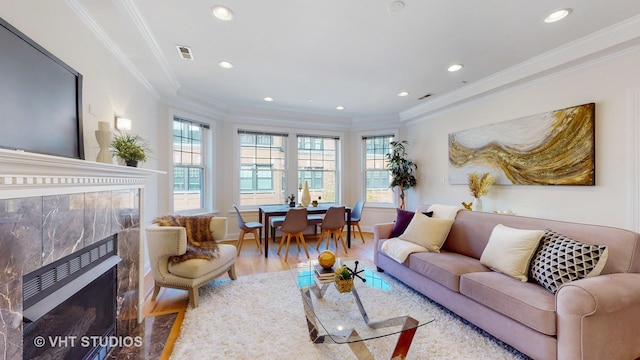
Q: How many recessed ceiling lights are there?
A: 7